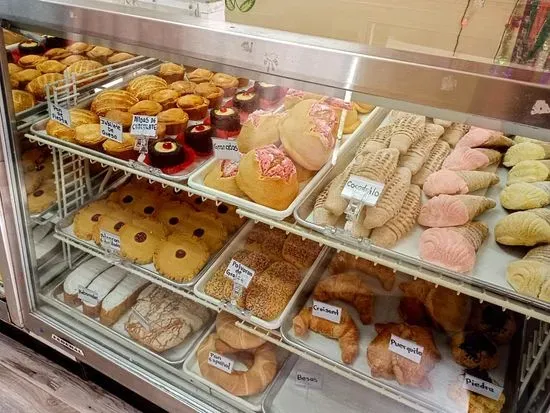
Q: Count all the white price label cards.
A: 13